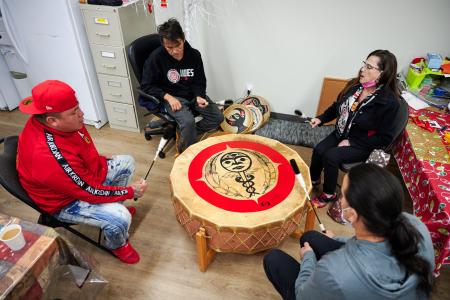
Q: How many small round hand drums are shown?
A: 3